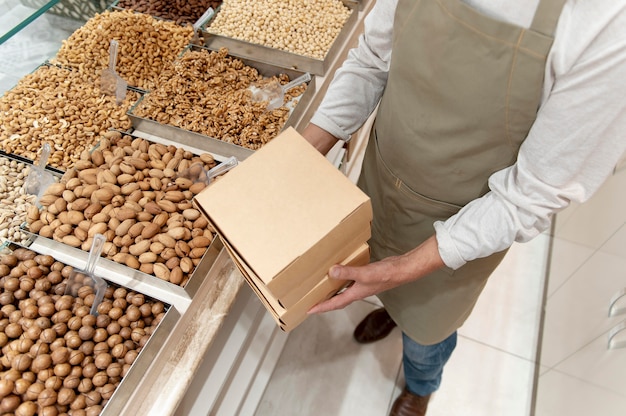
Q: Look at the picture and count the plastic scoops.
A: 6